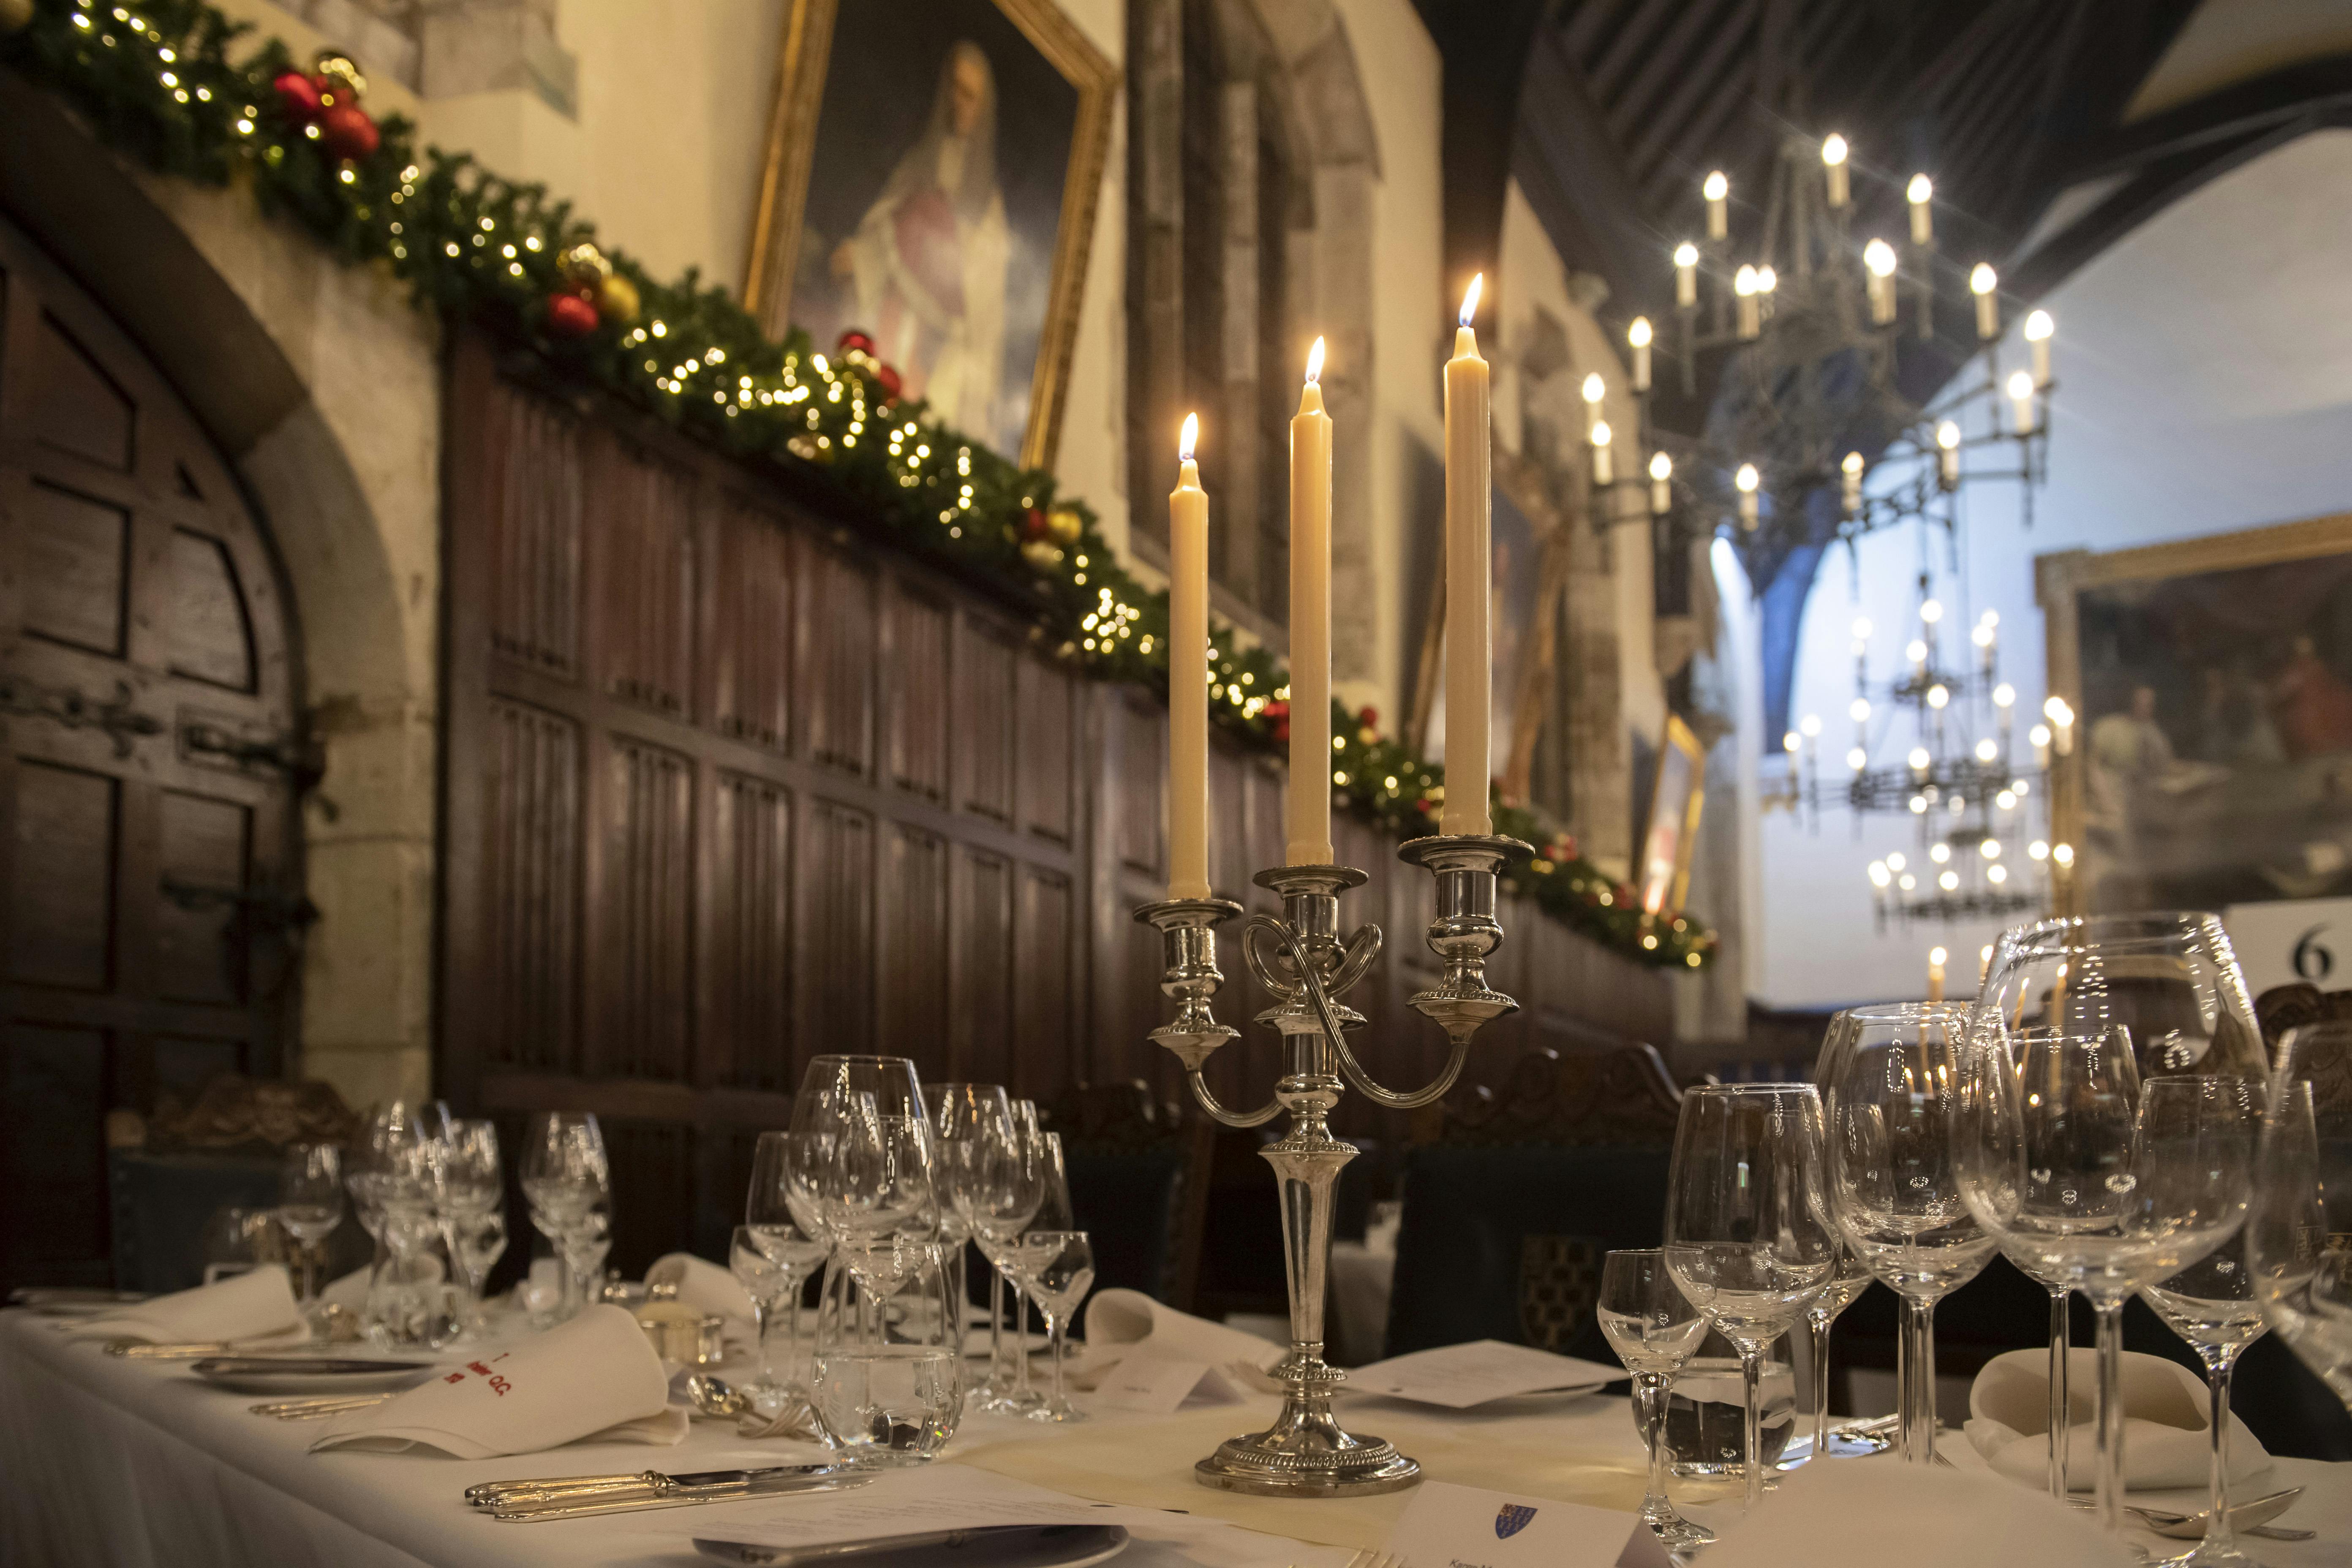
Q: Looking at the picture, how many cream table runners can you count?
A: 1